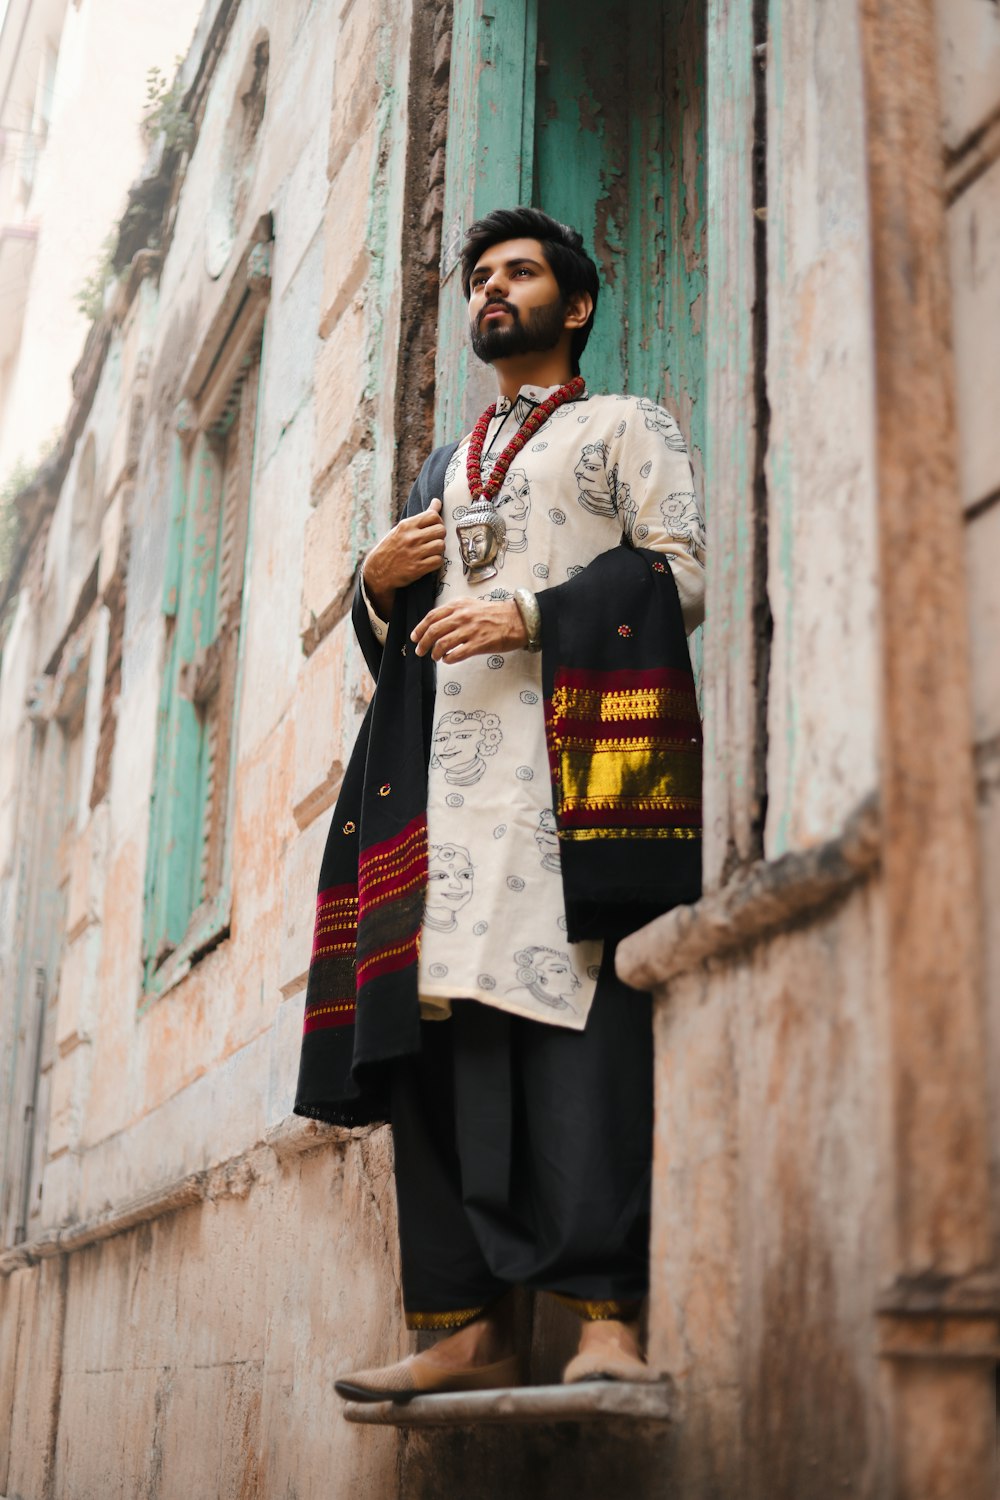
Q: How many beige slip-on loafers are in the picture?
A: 2